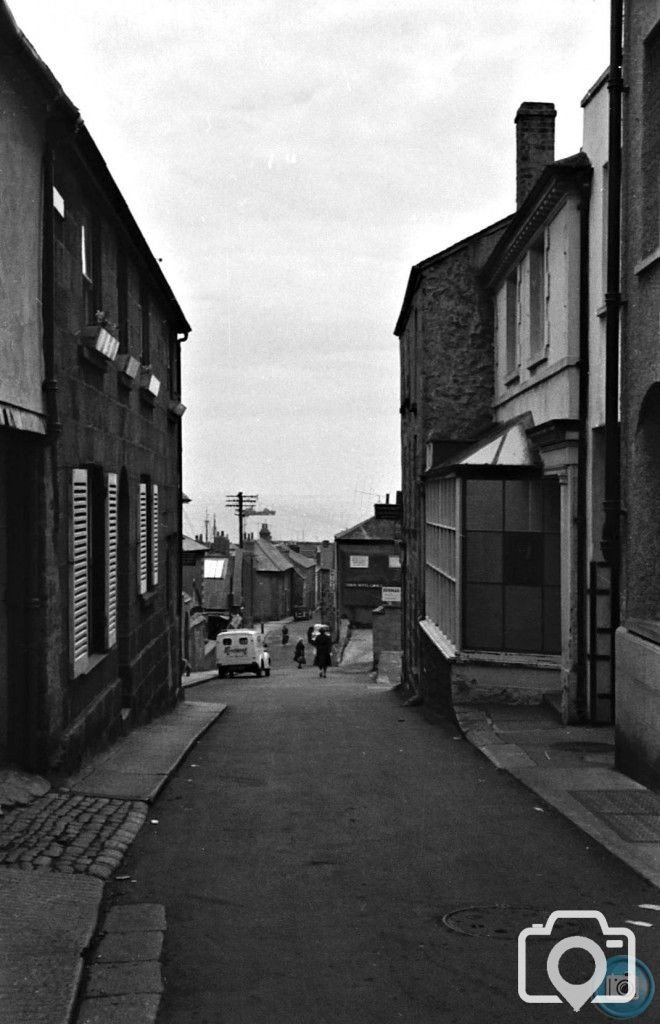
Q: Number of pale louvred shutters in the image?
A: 4